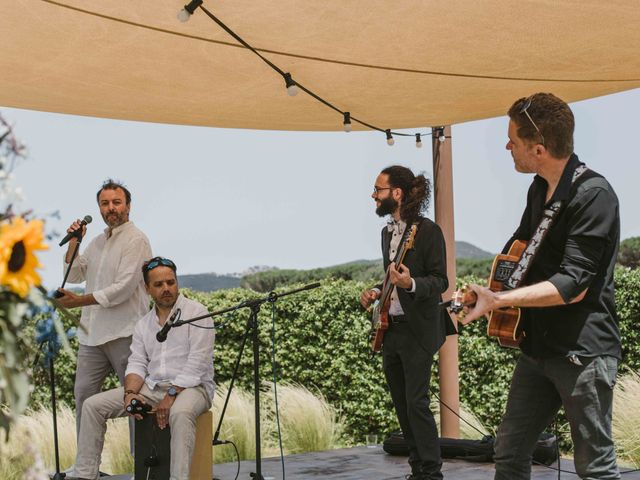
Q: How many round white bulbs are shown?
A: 6